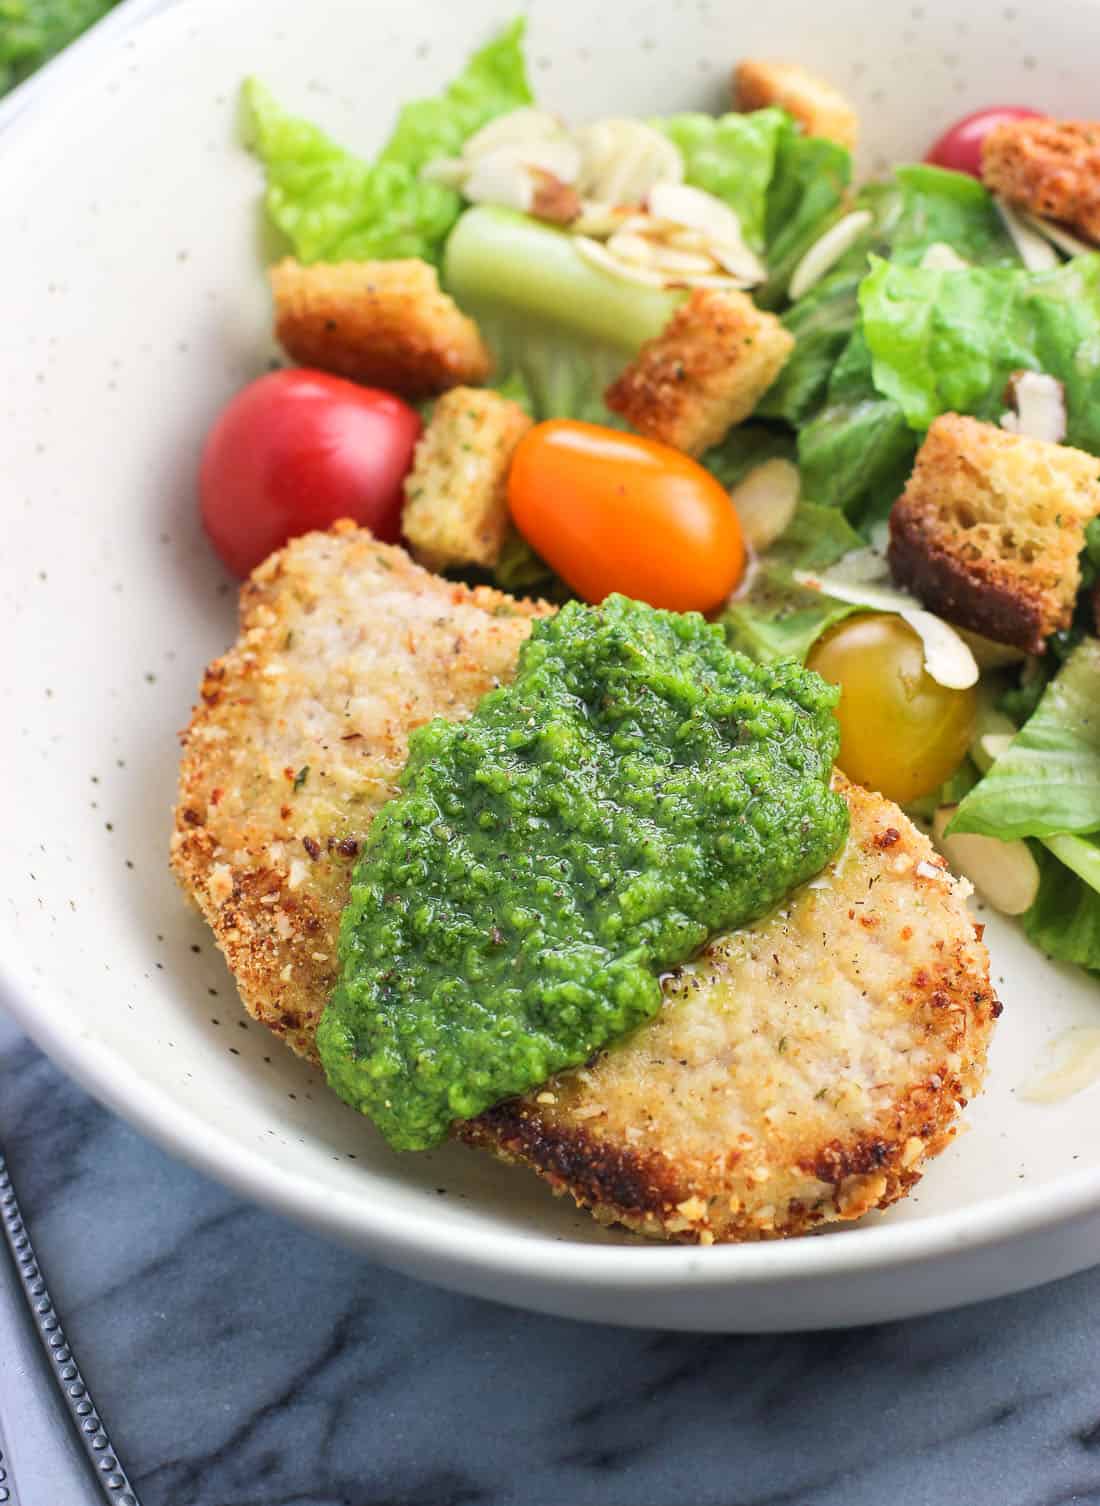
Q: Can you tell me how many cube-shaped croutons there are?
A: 6